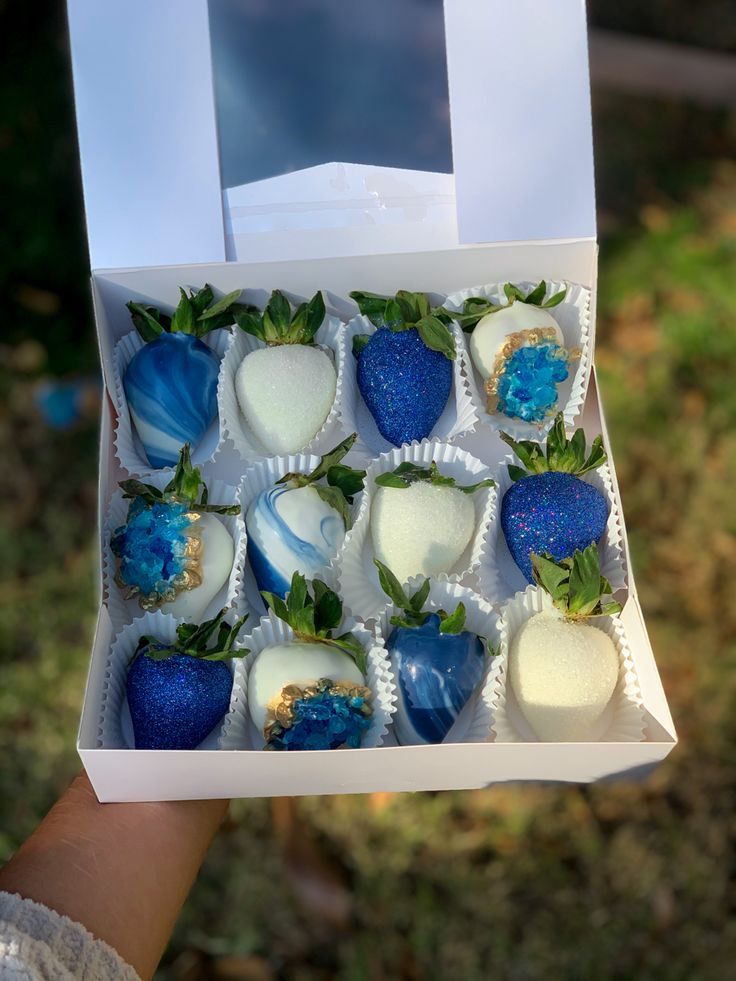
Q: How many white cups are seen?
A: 12